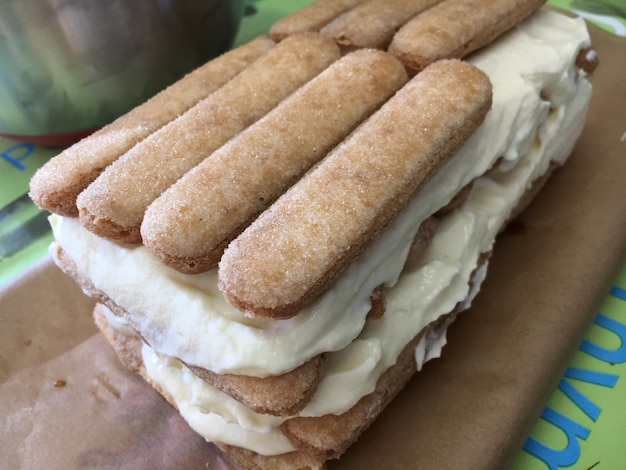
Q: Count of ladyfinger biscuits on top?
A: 7